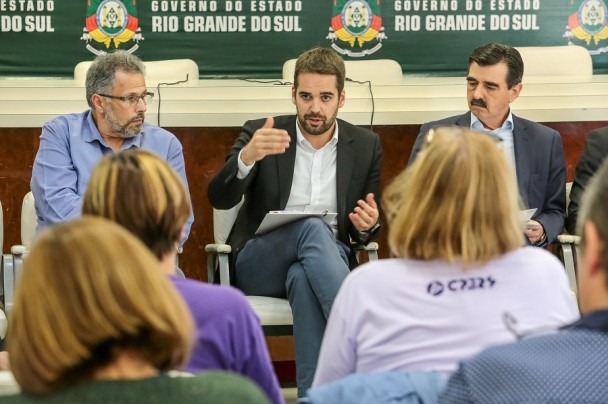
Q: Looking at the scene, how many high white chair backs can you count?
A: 3